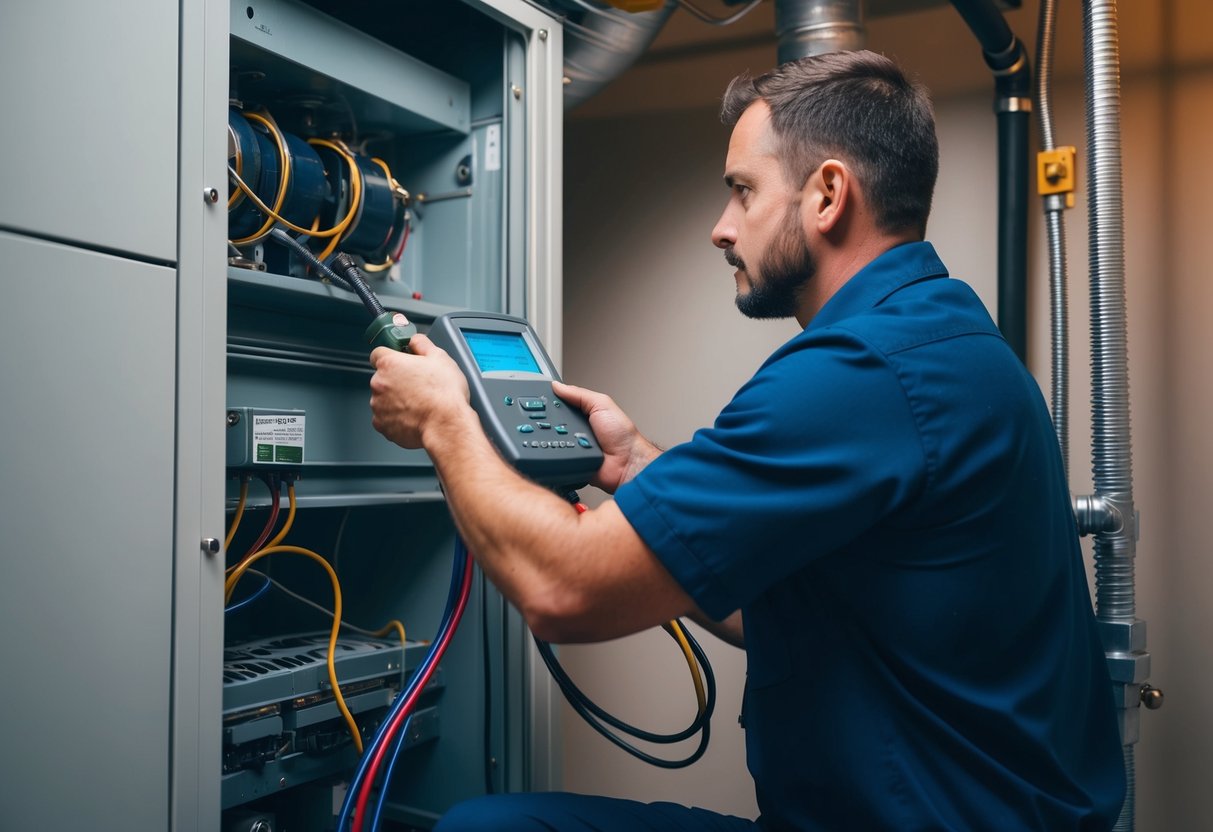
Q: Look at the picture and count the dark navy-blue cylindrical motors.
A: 2